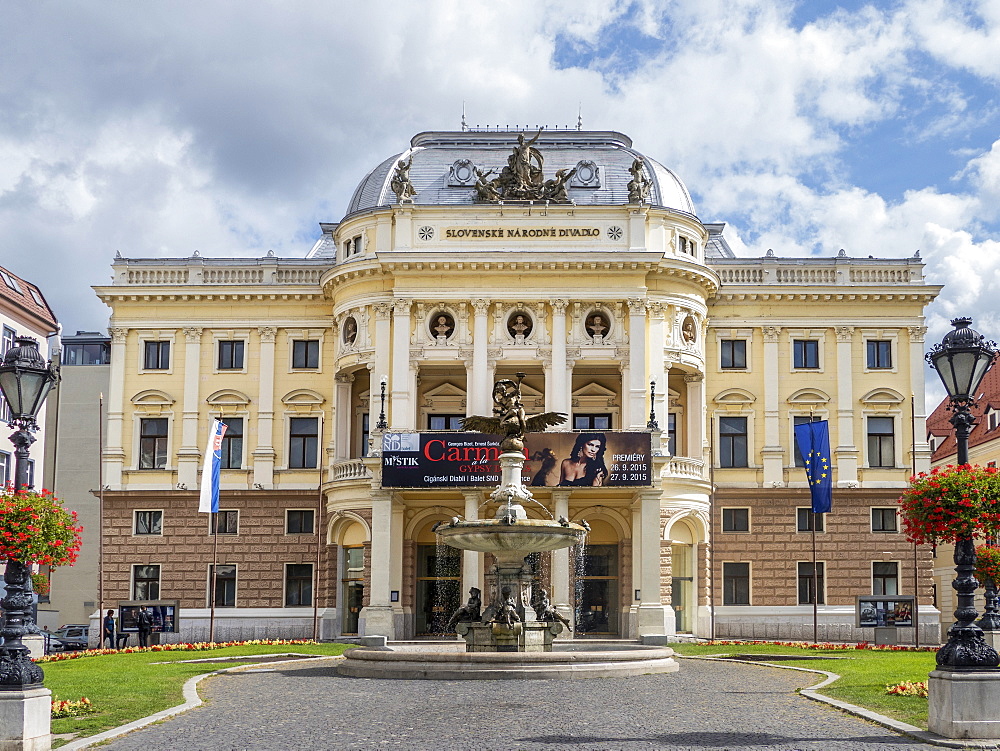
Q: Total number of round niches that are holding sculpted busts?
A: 5